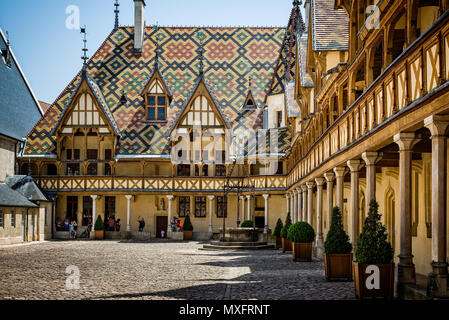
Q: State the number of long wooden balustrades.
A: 2